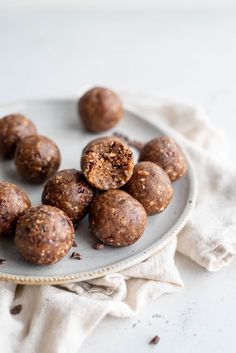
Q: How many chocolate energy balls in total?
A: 10